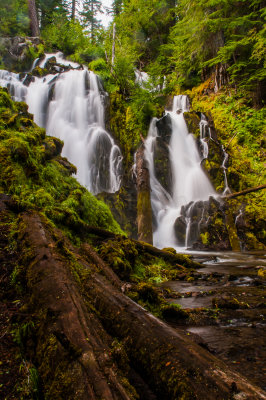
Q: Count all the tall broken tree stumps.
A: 1